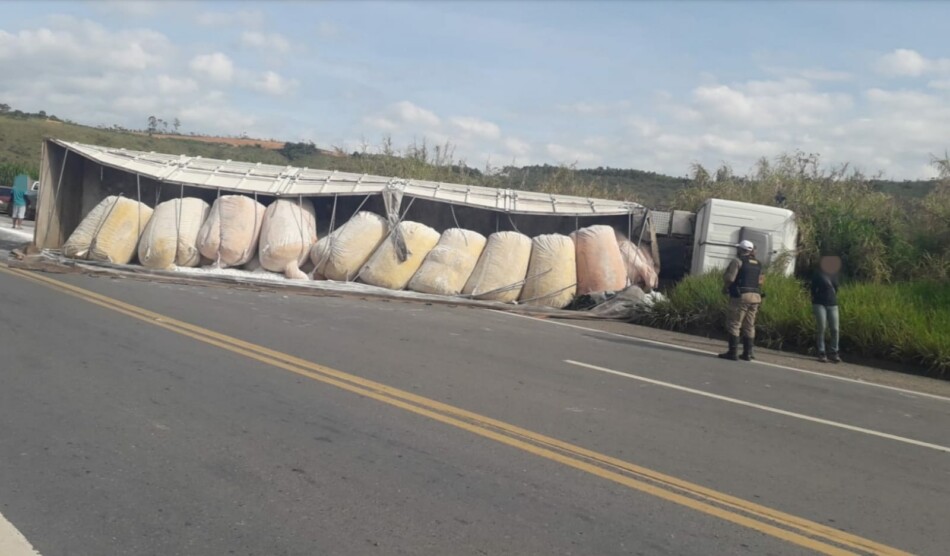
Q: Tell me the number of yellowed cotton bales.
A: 7